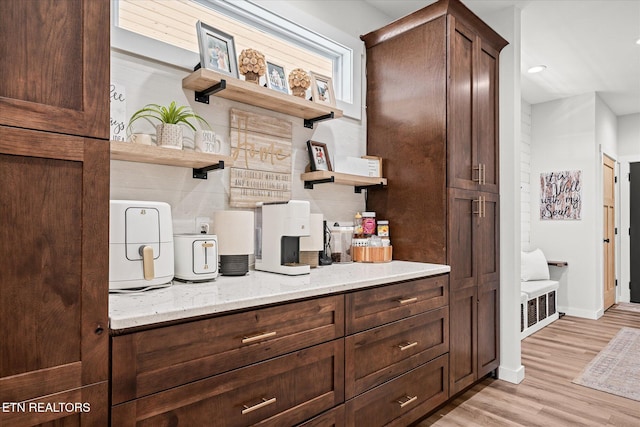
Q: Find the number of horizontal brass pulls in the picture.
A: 5